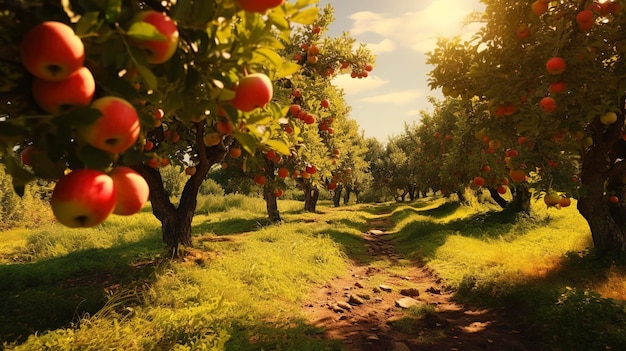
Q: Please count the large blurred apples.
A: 8